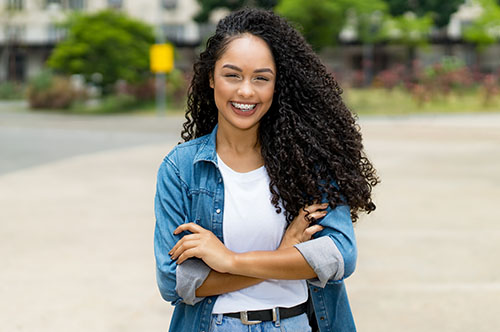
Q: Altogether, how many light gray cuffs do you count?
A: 2